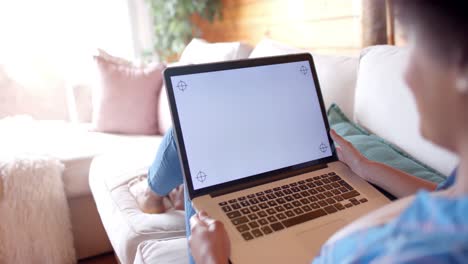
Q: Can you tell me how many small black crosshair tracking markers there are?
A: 4